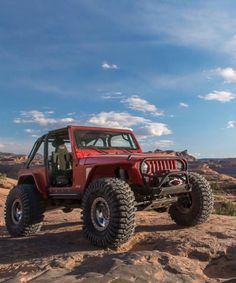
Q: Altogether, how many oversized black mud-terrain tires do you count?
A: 3